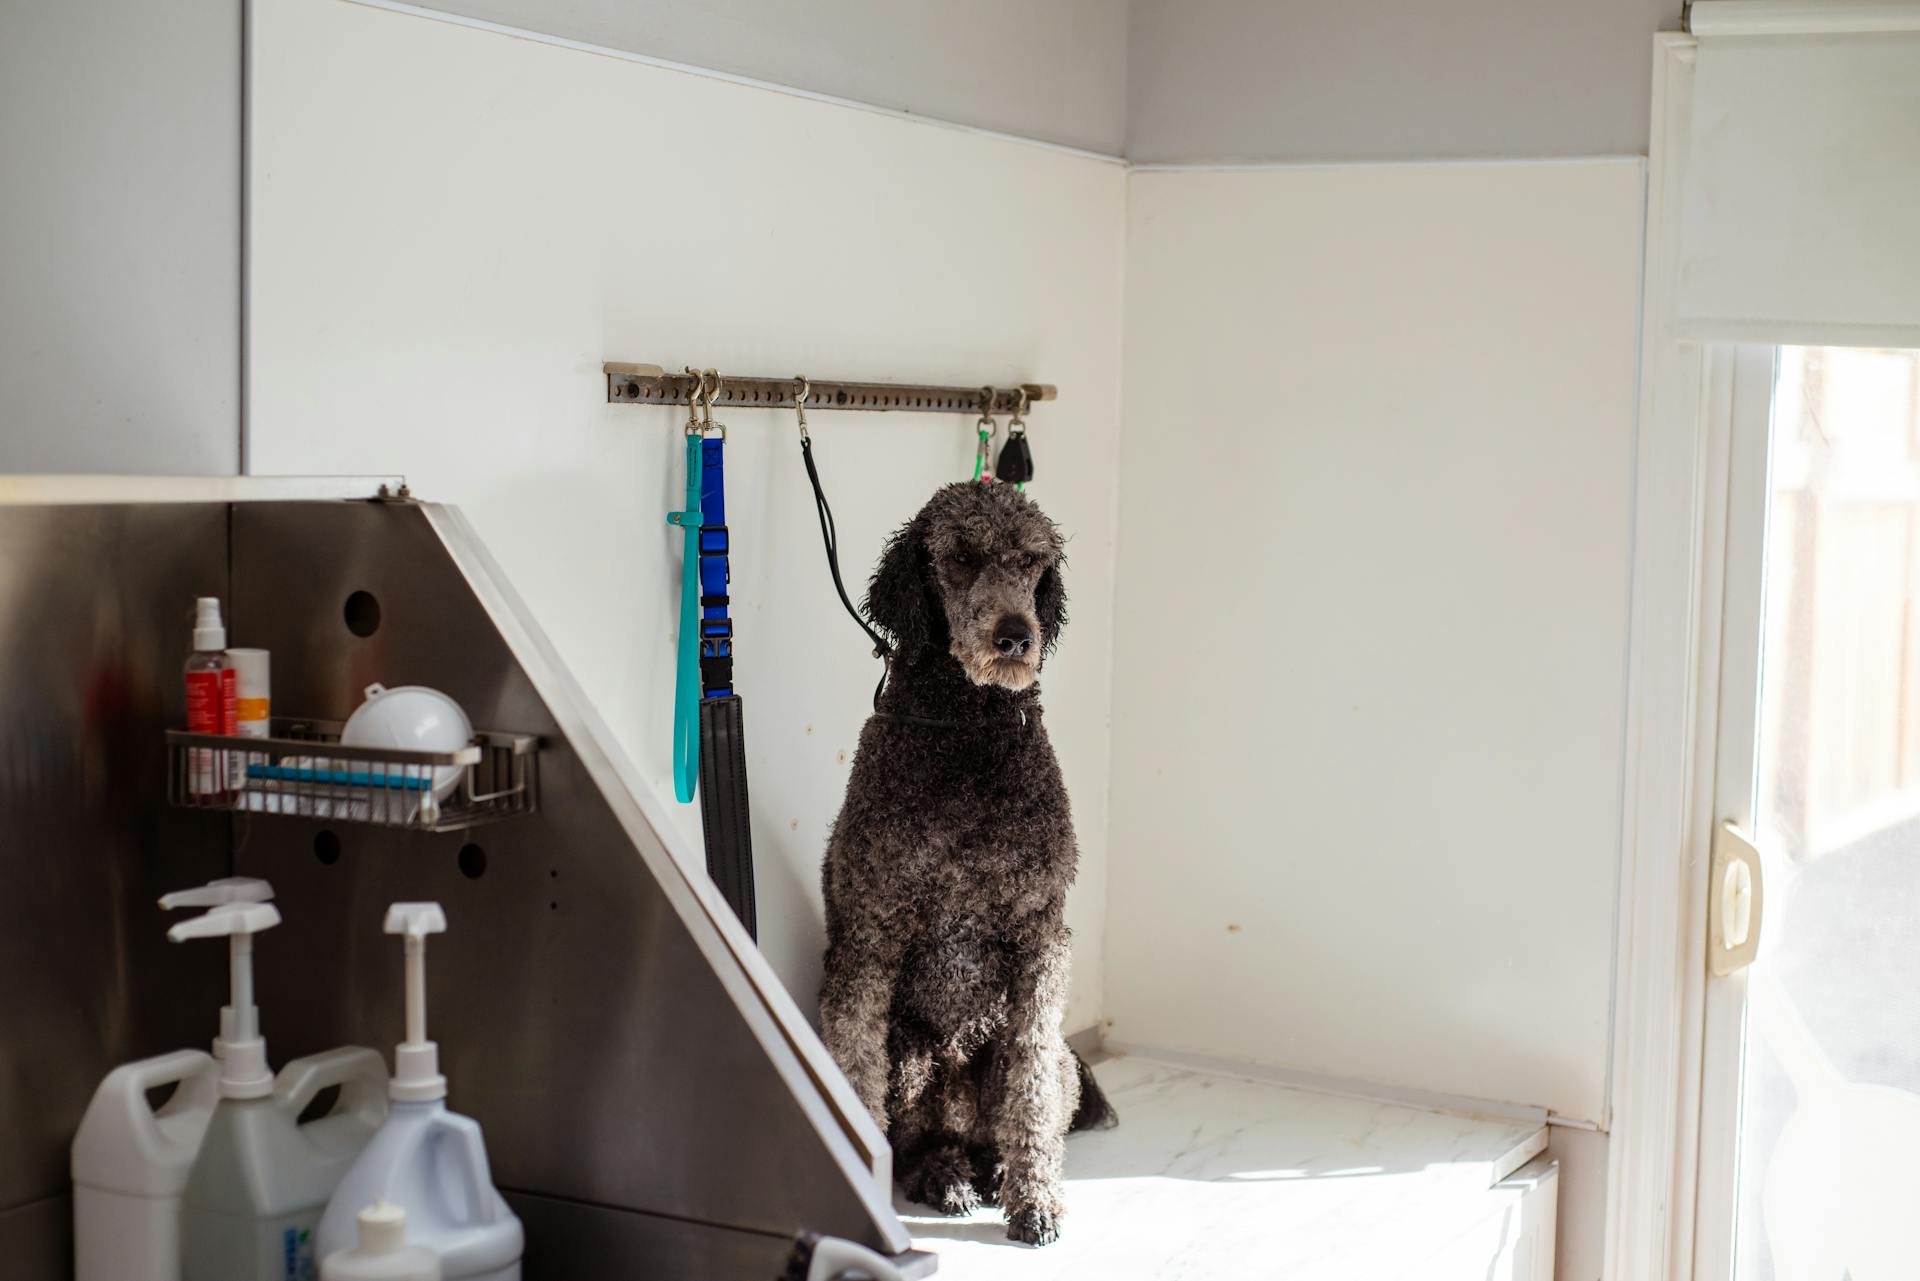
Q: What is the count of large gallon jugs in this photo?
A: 3